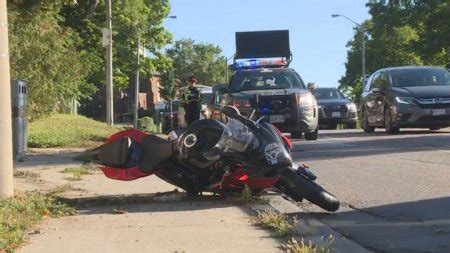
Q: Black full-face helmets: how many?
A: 0